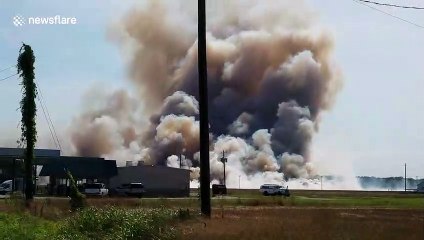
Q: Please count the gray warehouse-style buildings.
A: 1